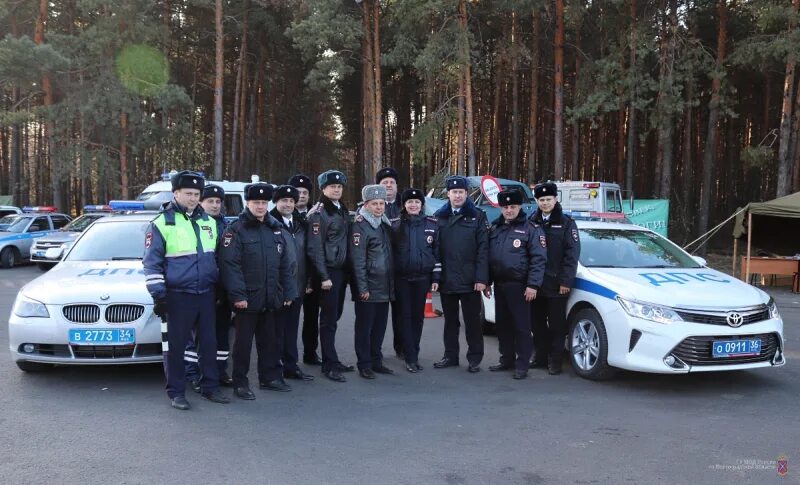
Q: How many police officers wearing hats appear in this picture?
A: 12